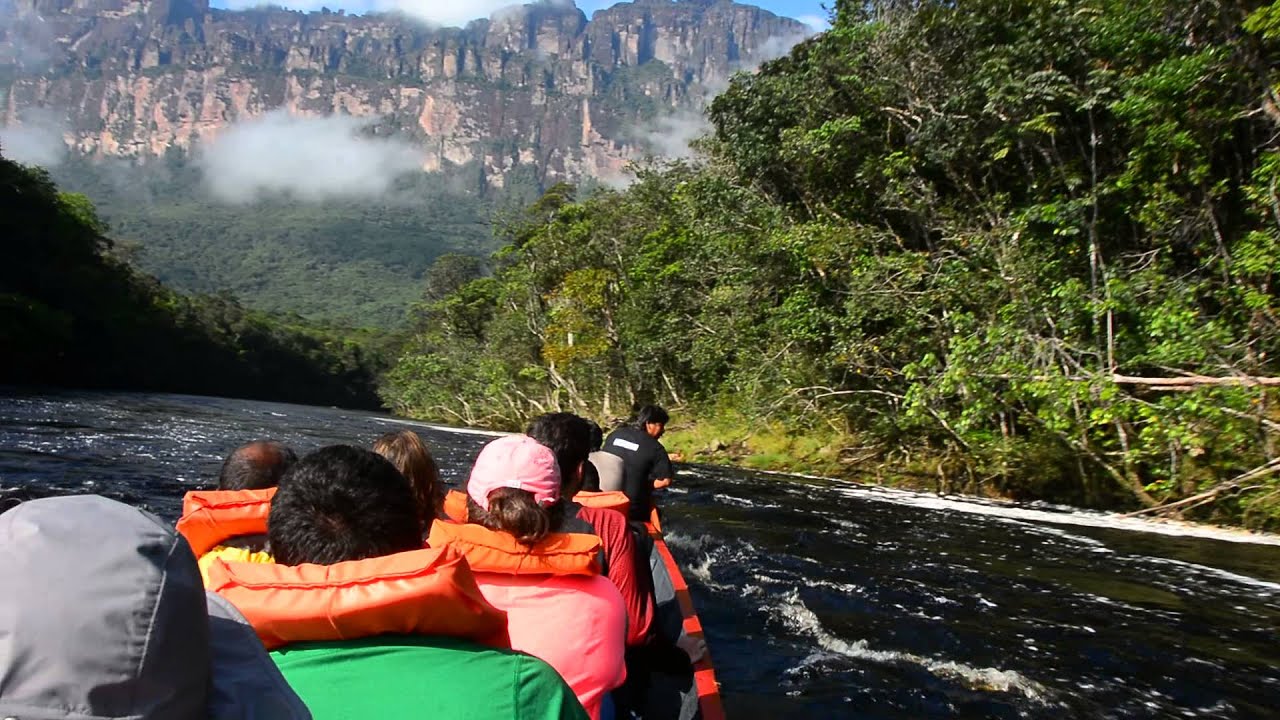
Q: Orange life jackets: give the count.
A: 5